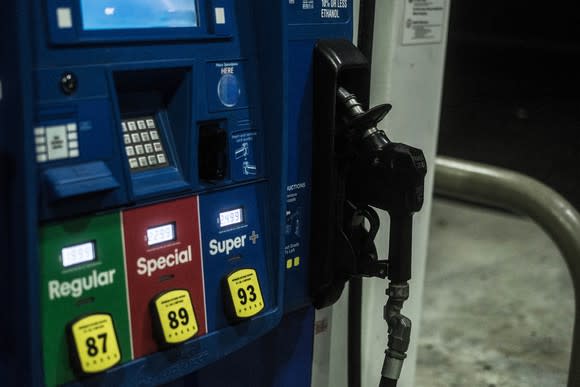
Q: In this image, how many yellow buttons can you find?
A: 3